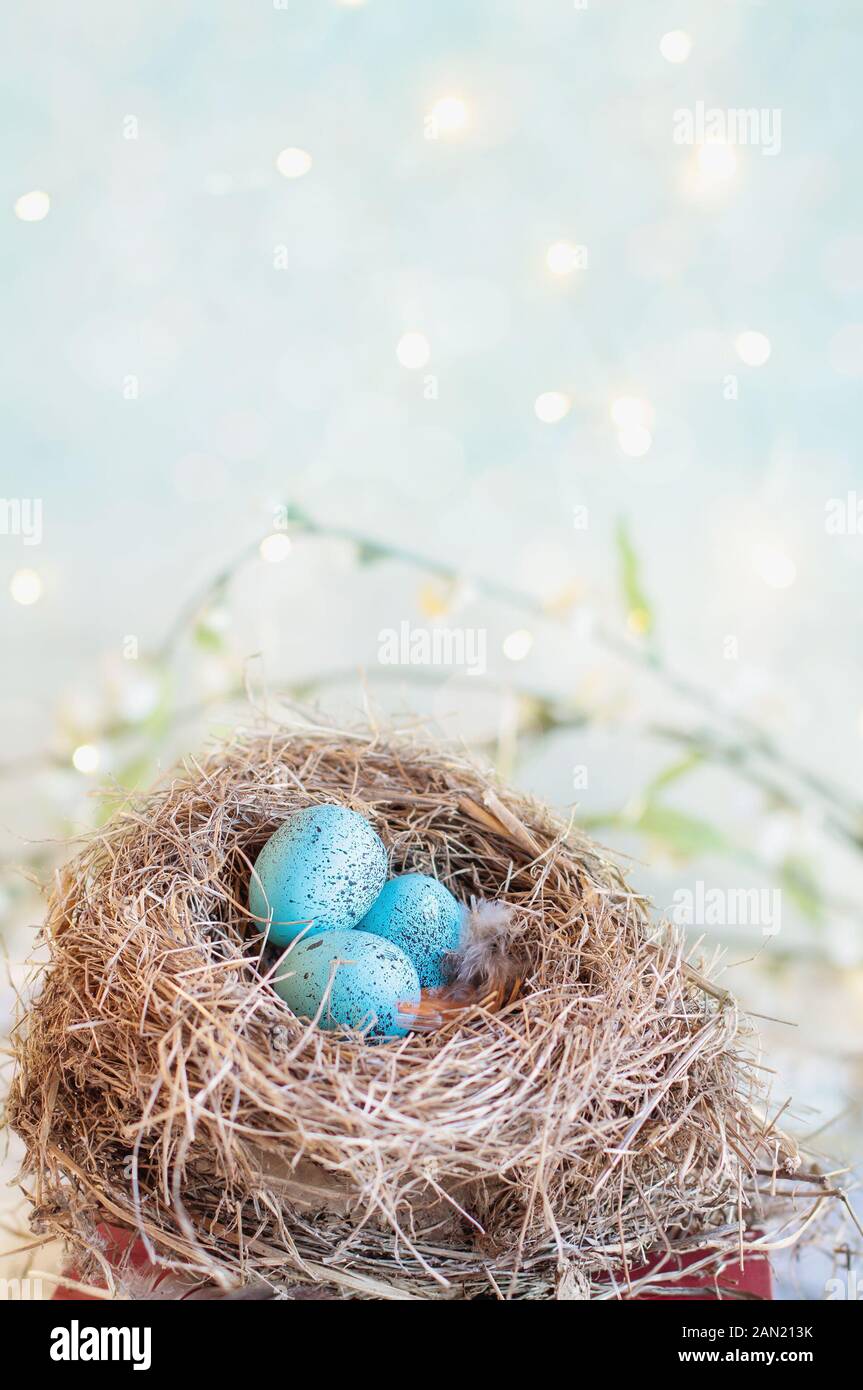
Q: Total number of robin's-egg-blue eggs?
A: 3